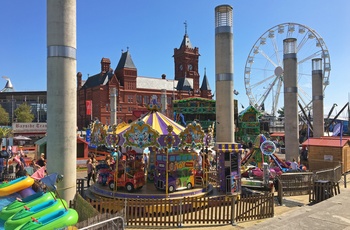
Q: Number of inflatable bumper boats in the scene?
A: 4